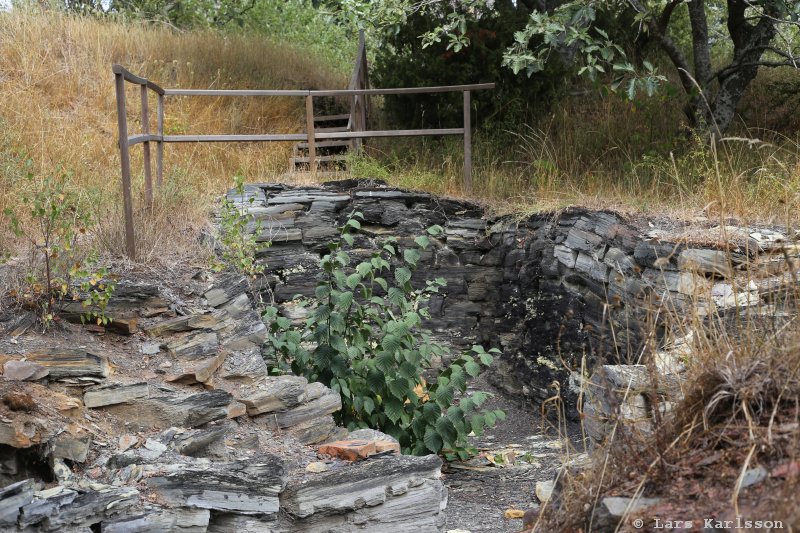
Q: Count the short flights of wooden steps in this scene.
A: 1